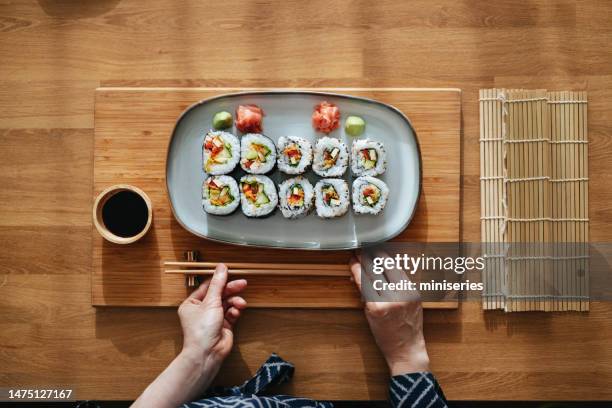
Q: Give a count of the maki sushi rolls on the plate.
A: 10